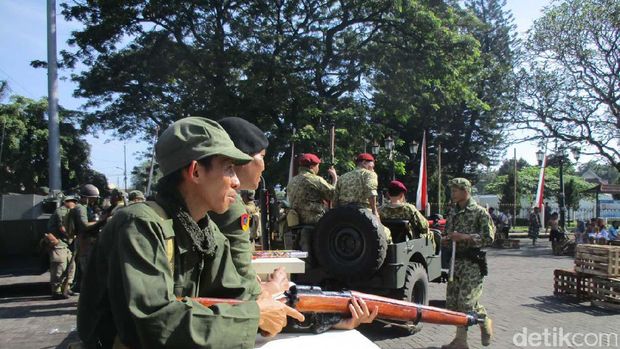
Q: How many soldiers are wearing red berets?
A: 3